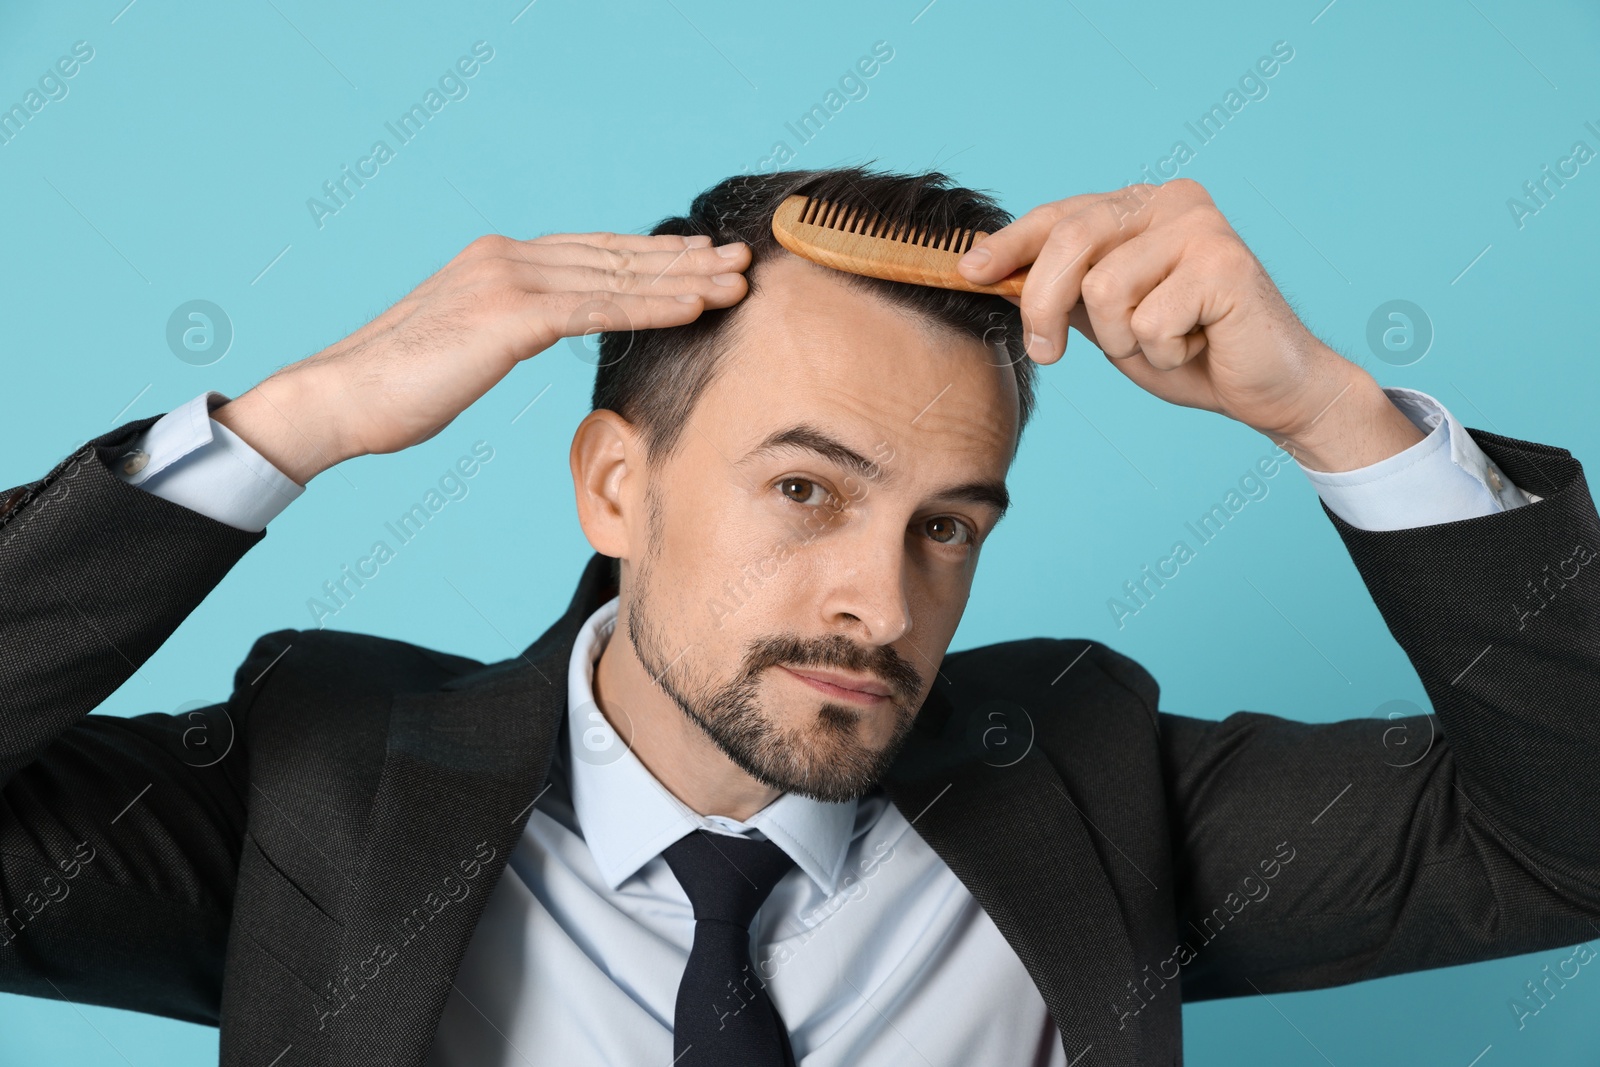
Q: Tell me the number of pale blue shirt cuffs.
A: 2